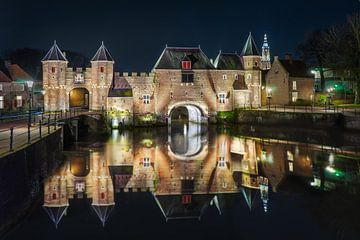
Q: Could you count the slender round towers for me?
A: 3